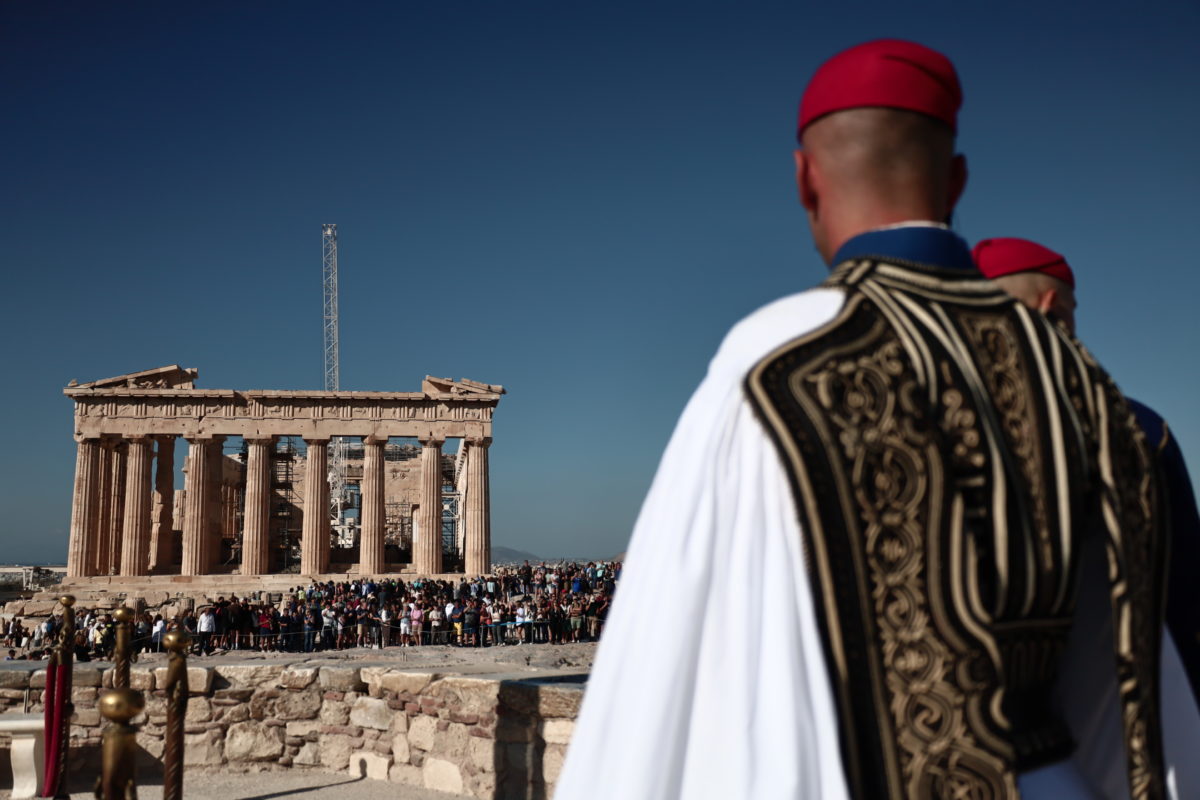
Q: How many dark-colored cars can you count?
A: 0